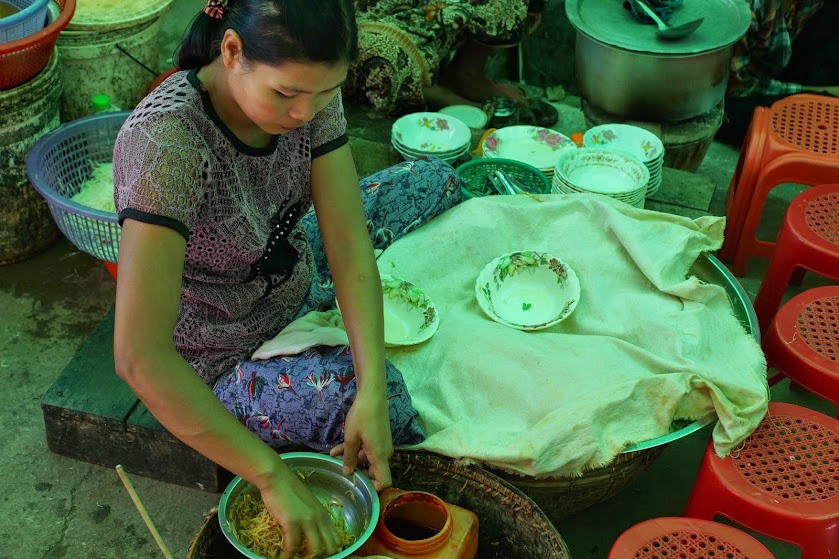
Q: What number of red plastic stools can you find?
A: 5